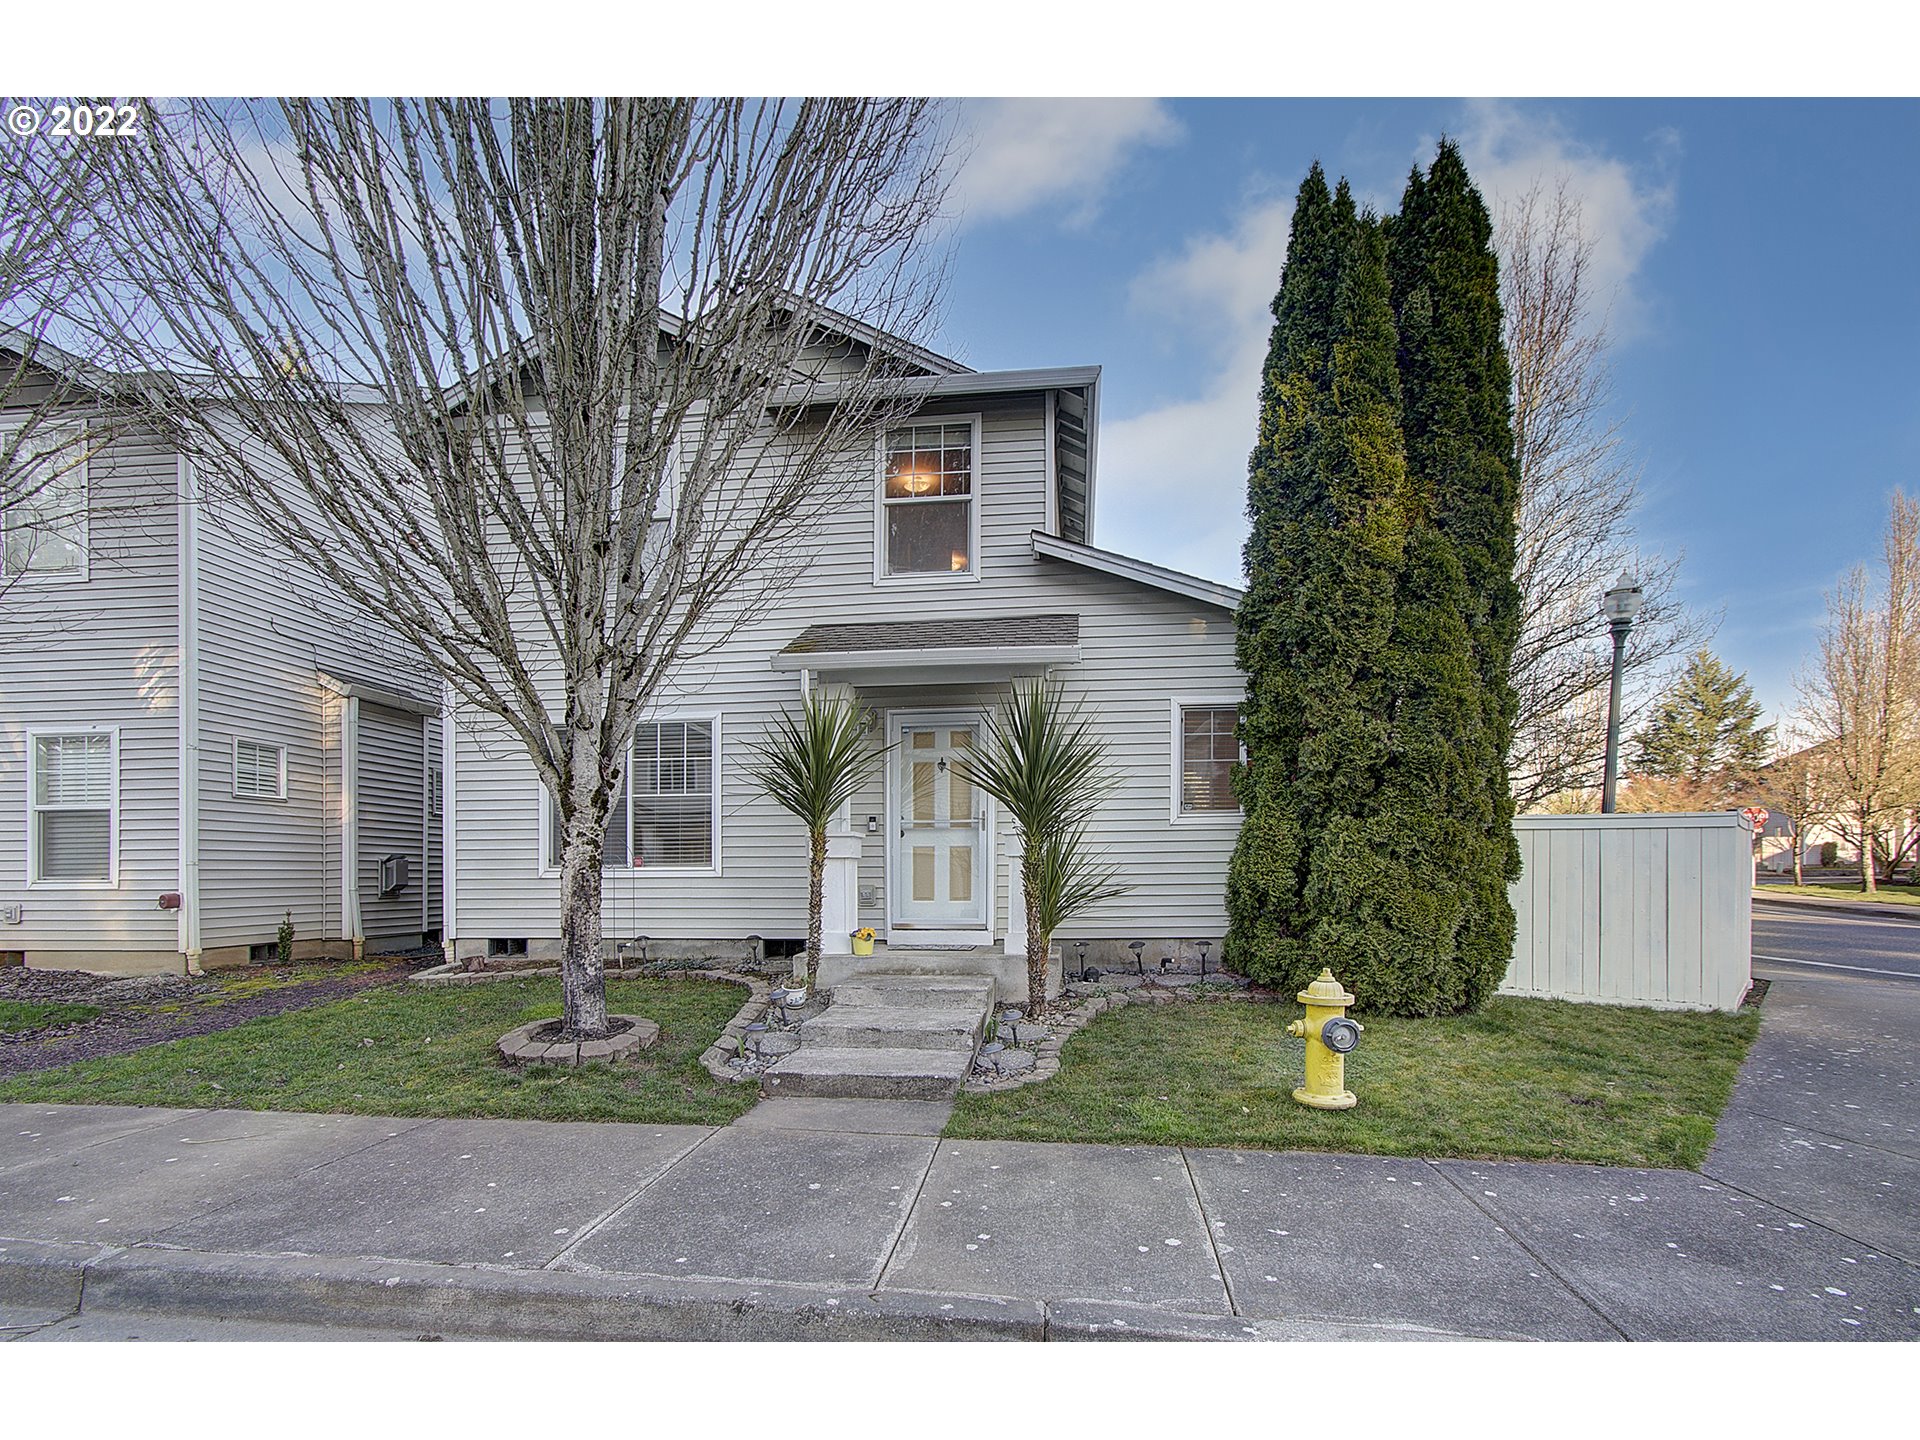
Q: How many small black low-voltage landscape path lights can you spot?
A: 9